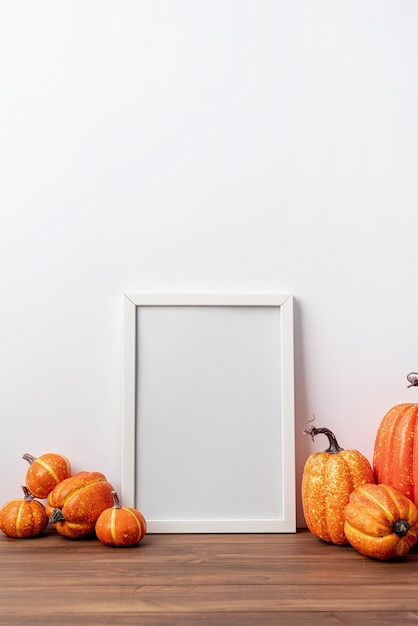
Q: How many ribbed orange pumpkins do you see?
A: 7